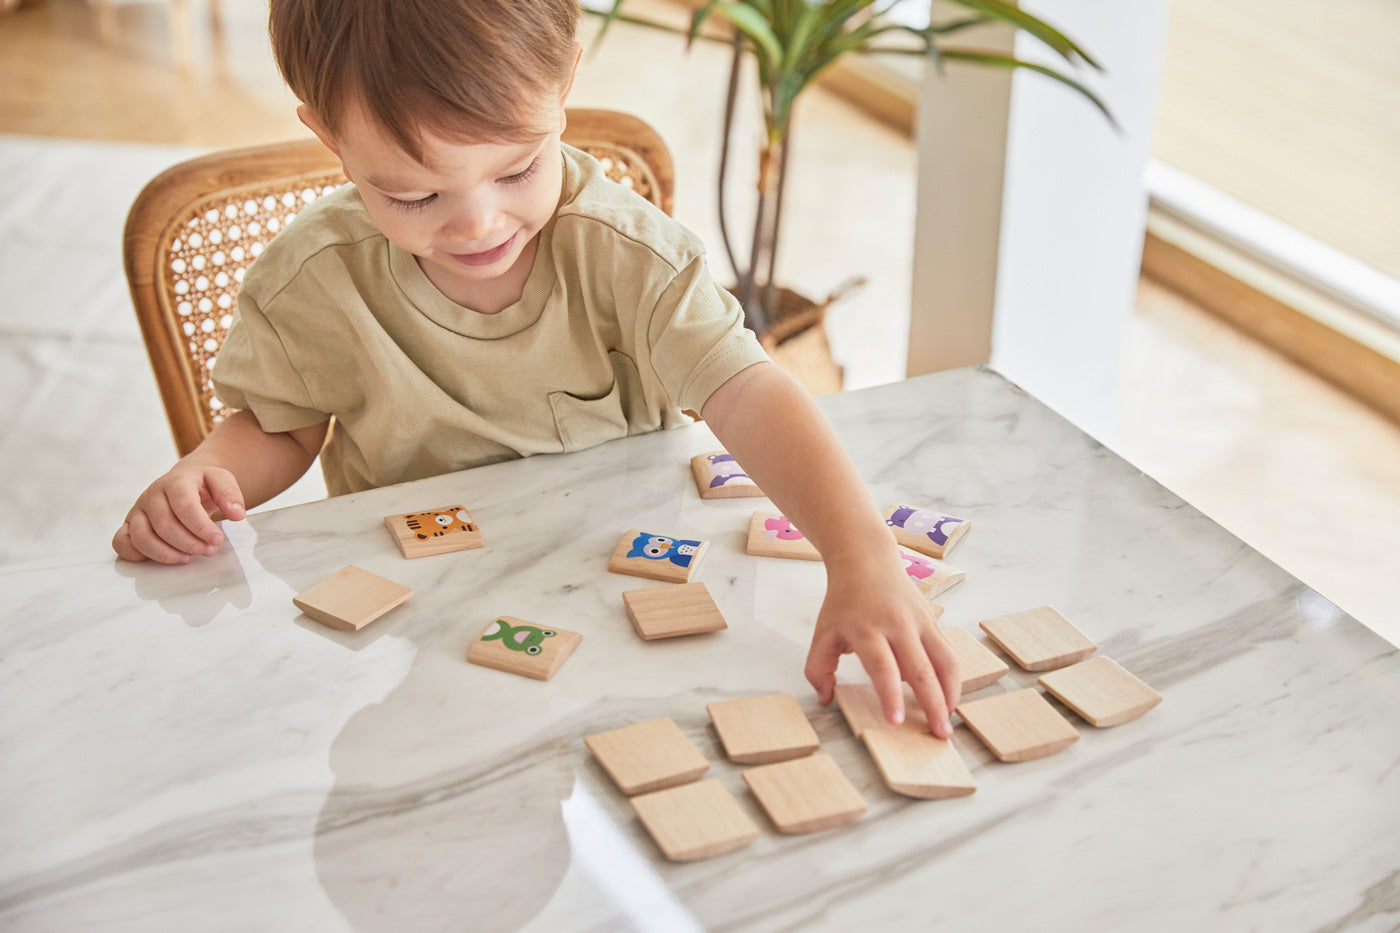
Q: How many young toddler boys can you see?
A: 1